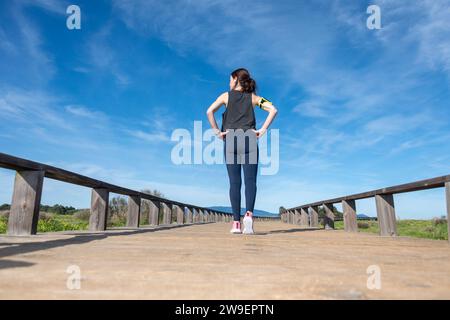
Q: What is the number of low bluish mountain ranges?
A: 1